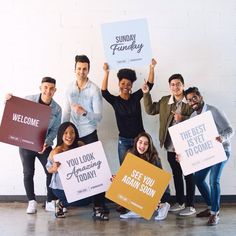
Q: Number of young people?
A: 7